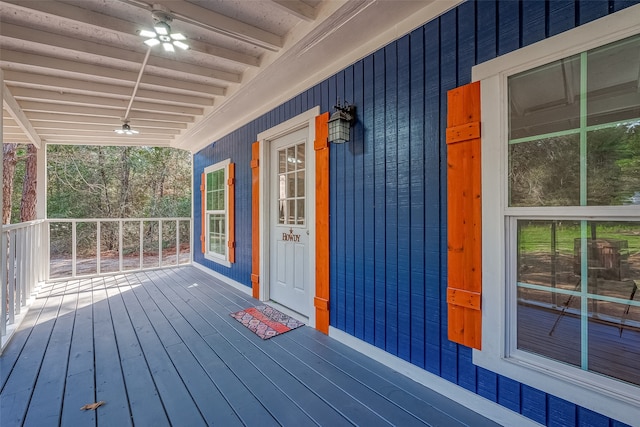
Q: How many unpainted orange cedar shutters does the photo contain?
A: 5